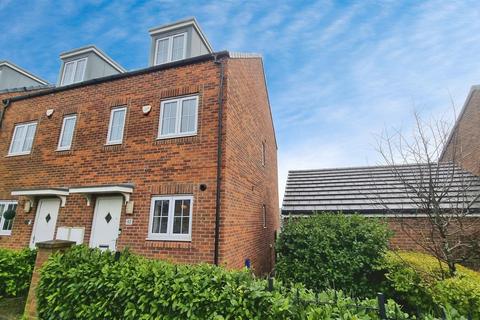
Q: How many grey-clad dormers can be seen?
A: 3